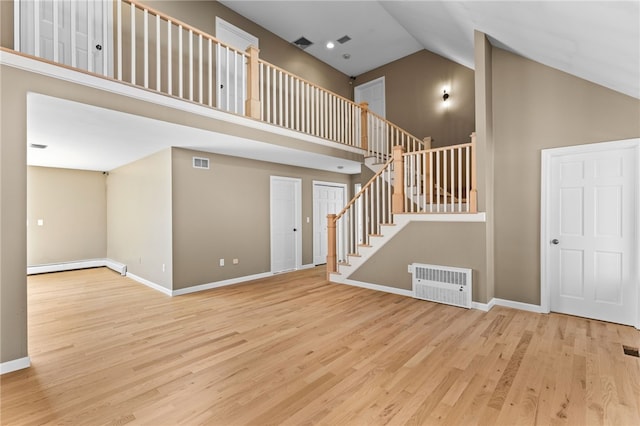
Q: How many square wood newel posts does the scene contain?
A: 6